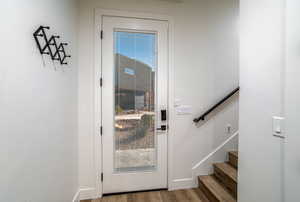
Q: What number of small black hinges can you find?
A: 4